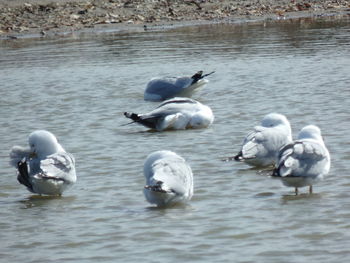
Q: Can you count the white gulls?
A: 6